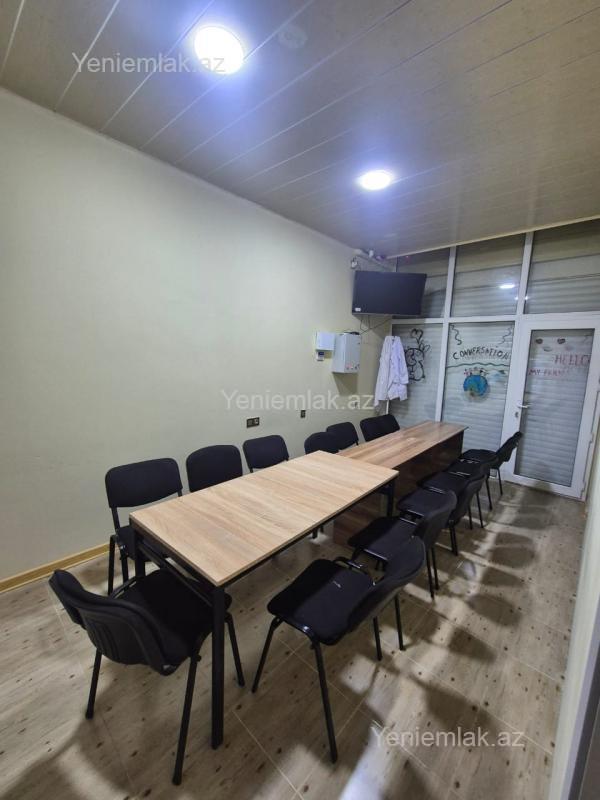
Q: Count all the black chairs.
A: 13